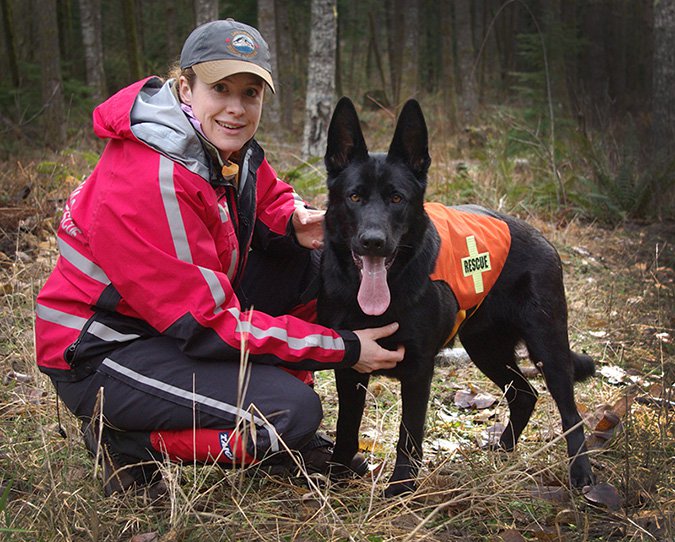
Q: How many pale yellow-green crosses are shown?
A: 1